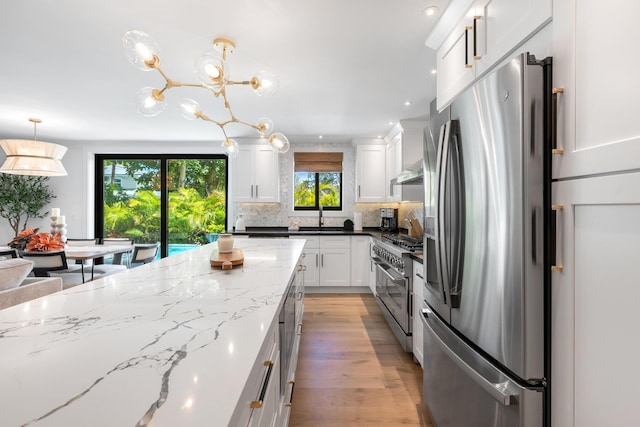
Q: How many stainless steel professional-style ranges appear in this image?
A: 1